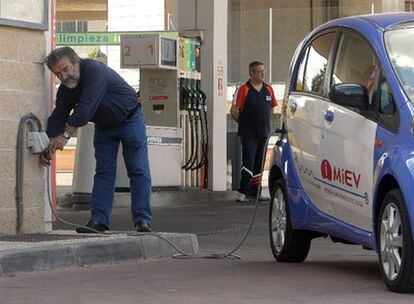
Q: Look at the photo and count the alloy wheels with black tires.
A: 2